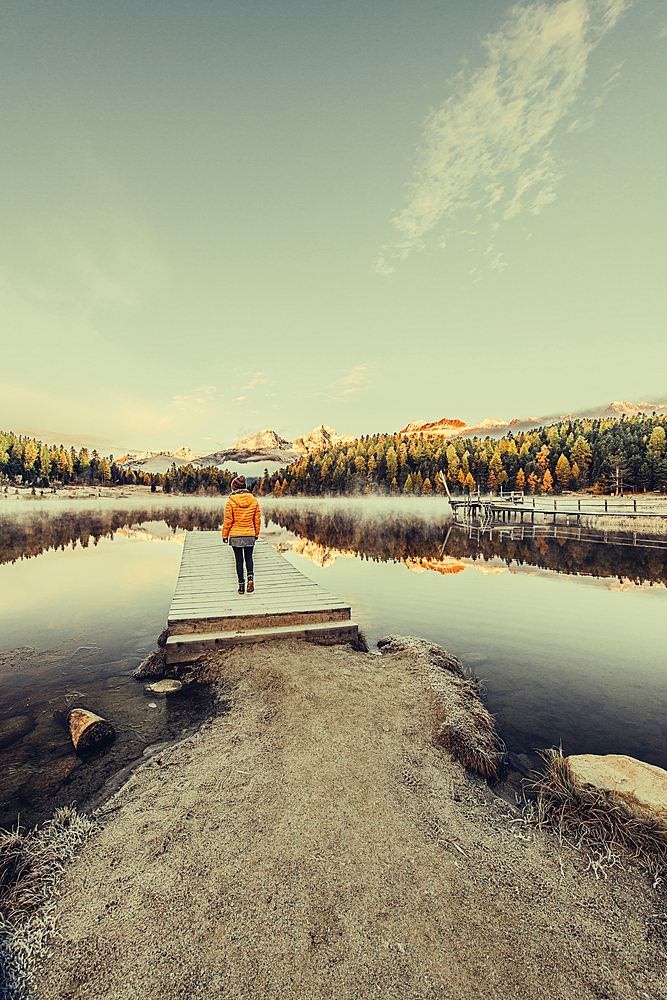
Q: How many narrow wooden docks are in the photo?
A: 2